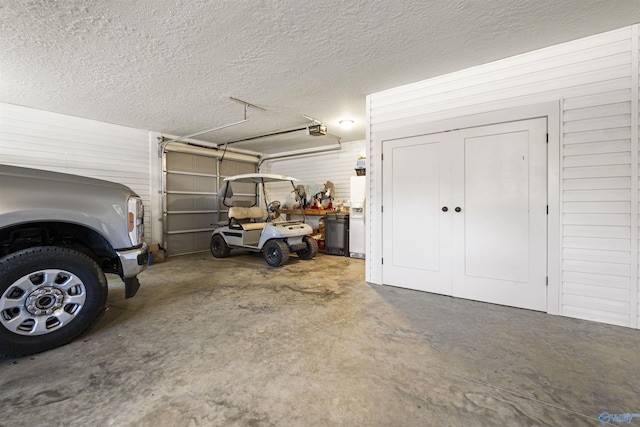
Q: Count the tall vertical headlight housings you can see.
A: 1